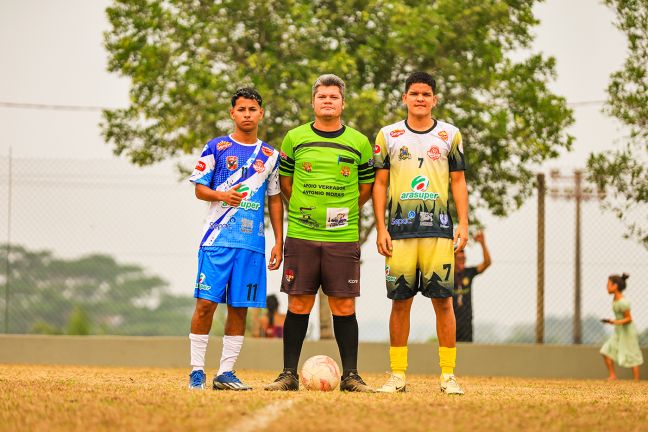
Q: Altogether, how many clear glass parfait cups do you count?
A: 0